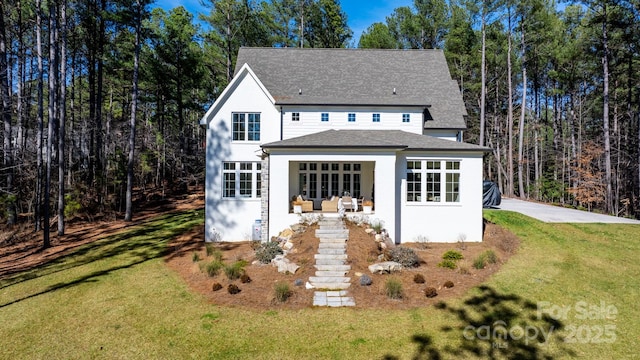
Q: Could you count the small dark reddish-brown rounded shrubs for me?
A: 6